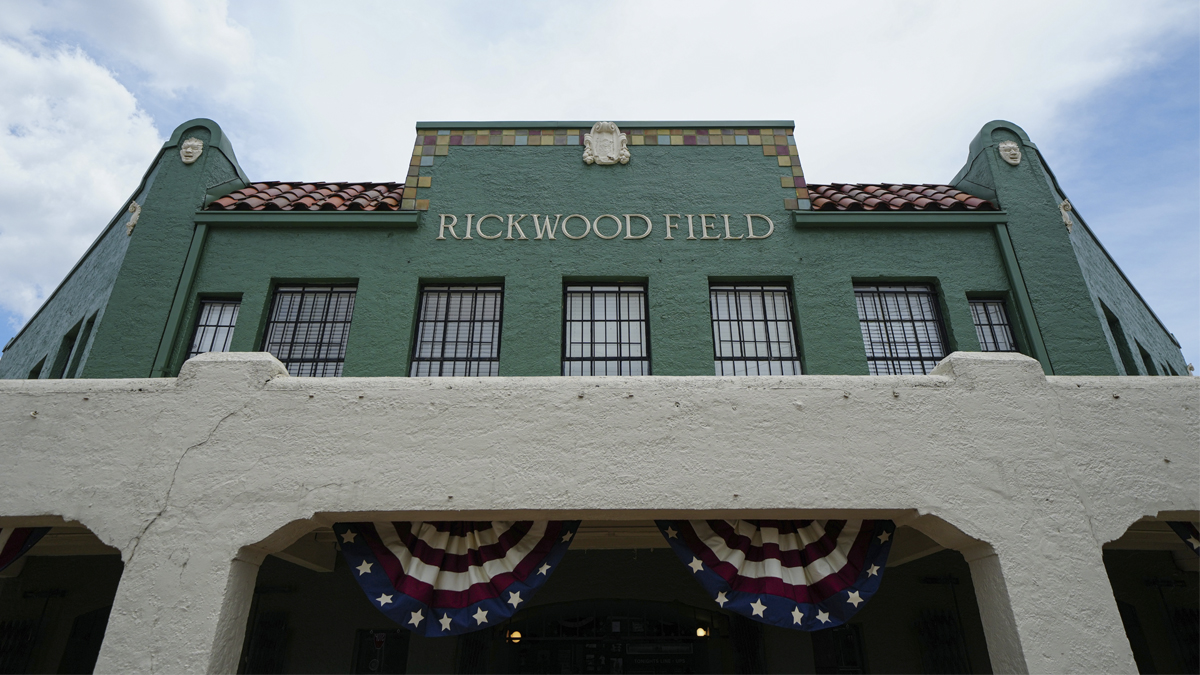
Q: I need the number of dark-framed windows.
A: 7